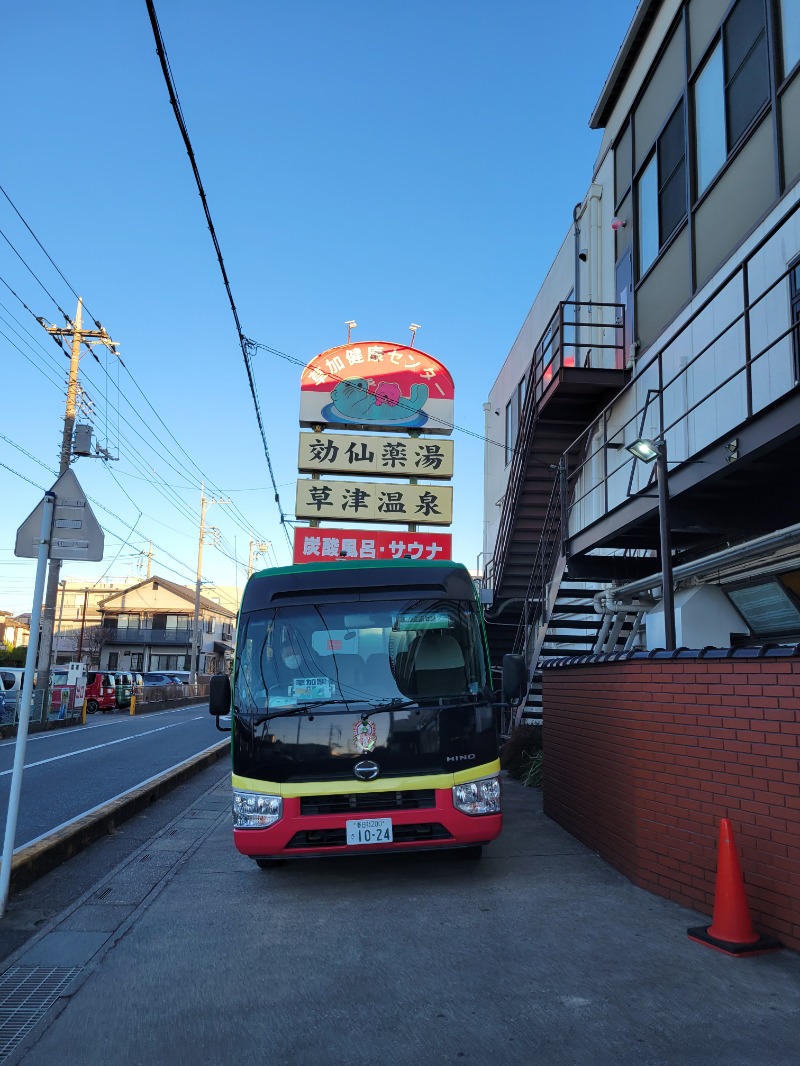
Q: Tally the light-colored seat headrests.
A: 1